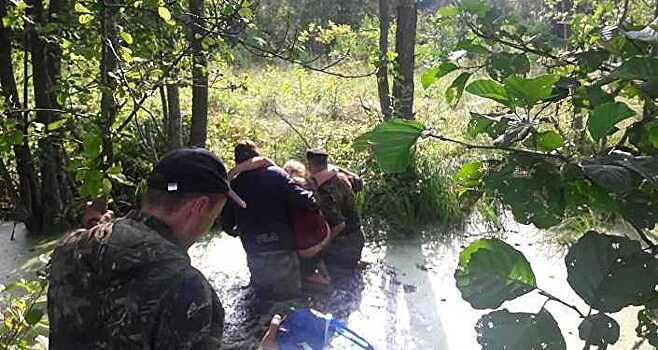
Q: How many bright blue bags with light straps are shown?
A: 1